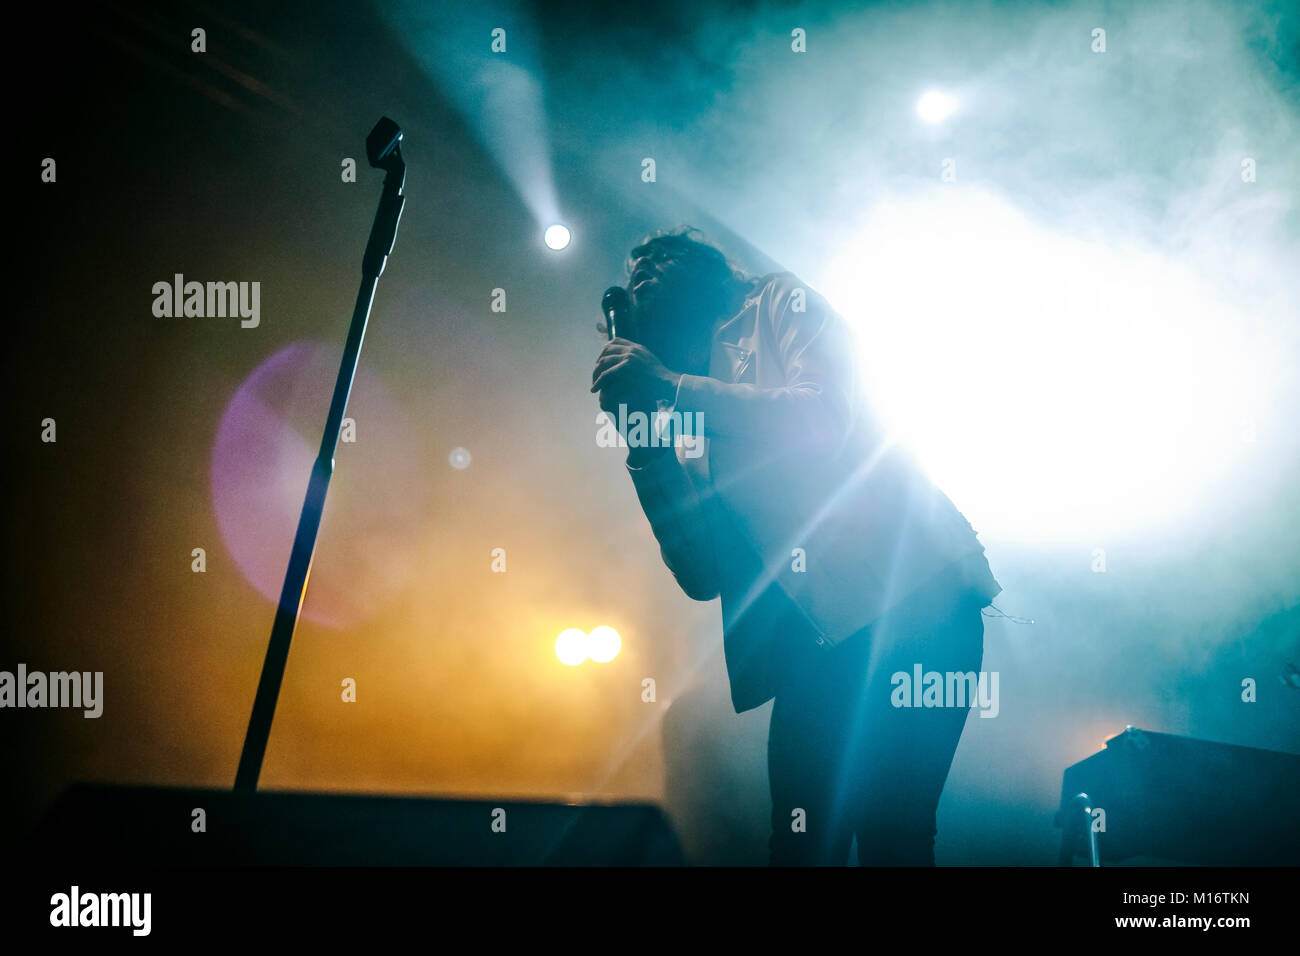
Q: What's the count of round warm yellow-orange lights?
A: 2